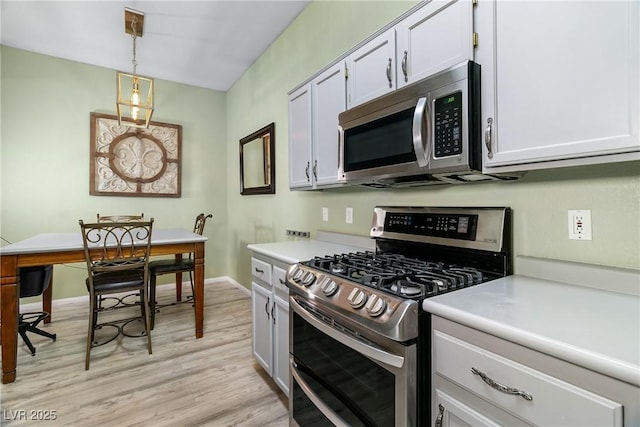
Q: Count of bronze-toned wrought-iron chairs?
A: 3